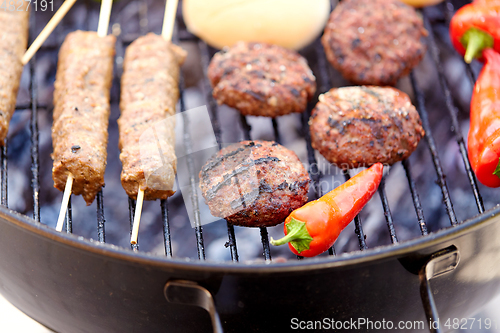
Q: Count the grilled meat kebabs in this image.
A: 3